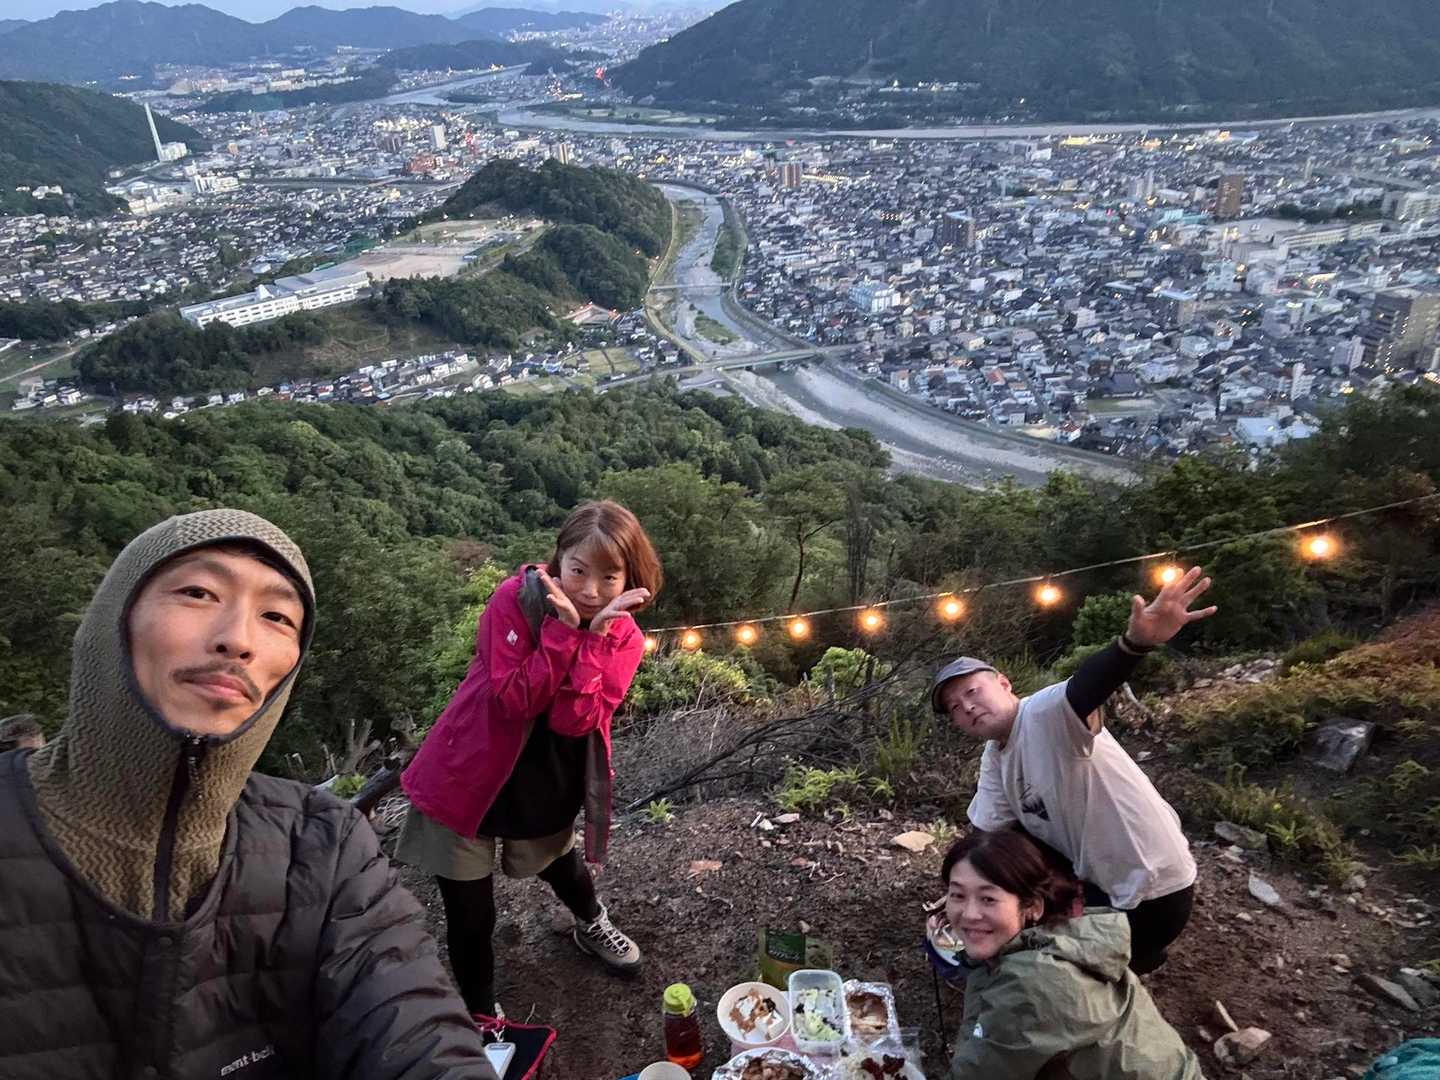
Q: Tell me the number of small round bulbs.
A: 9